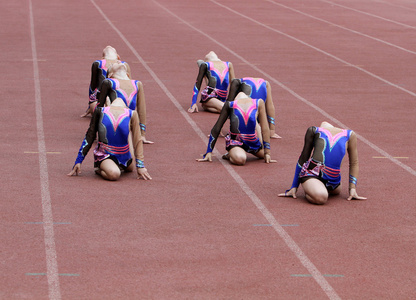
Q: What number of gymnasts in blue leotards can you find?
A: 7